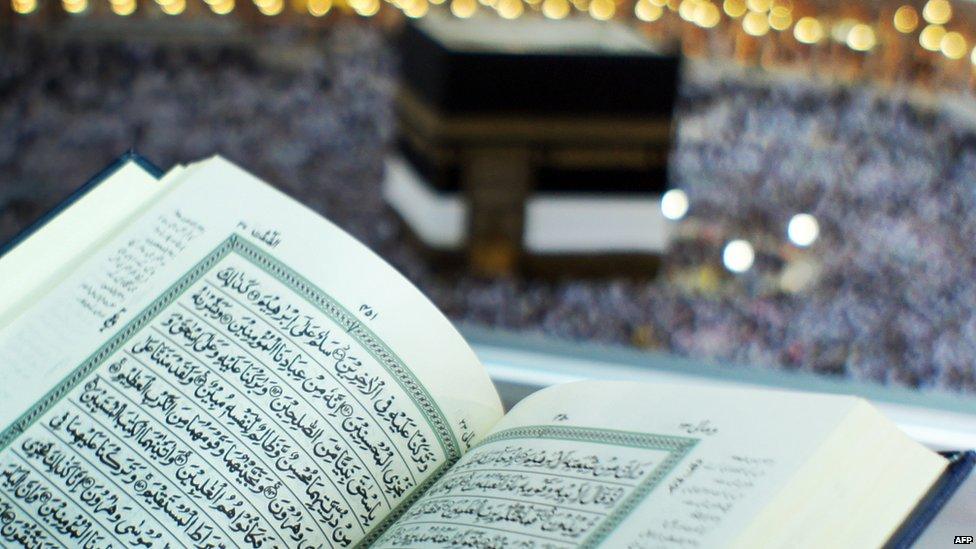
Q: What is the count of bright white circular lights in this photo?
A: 3